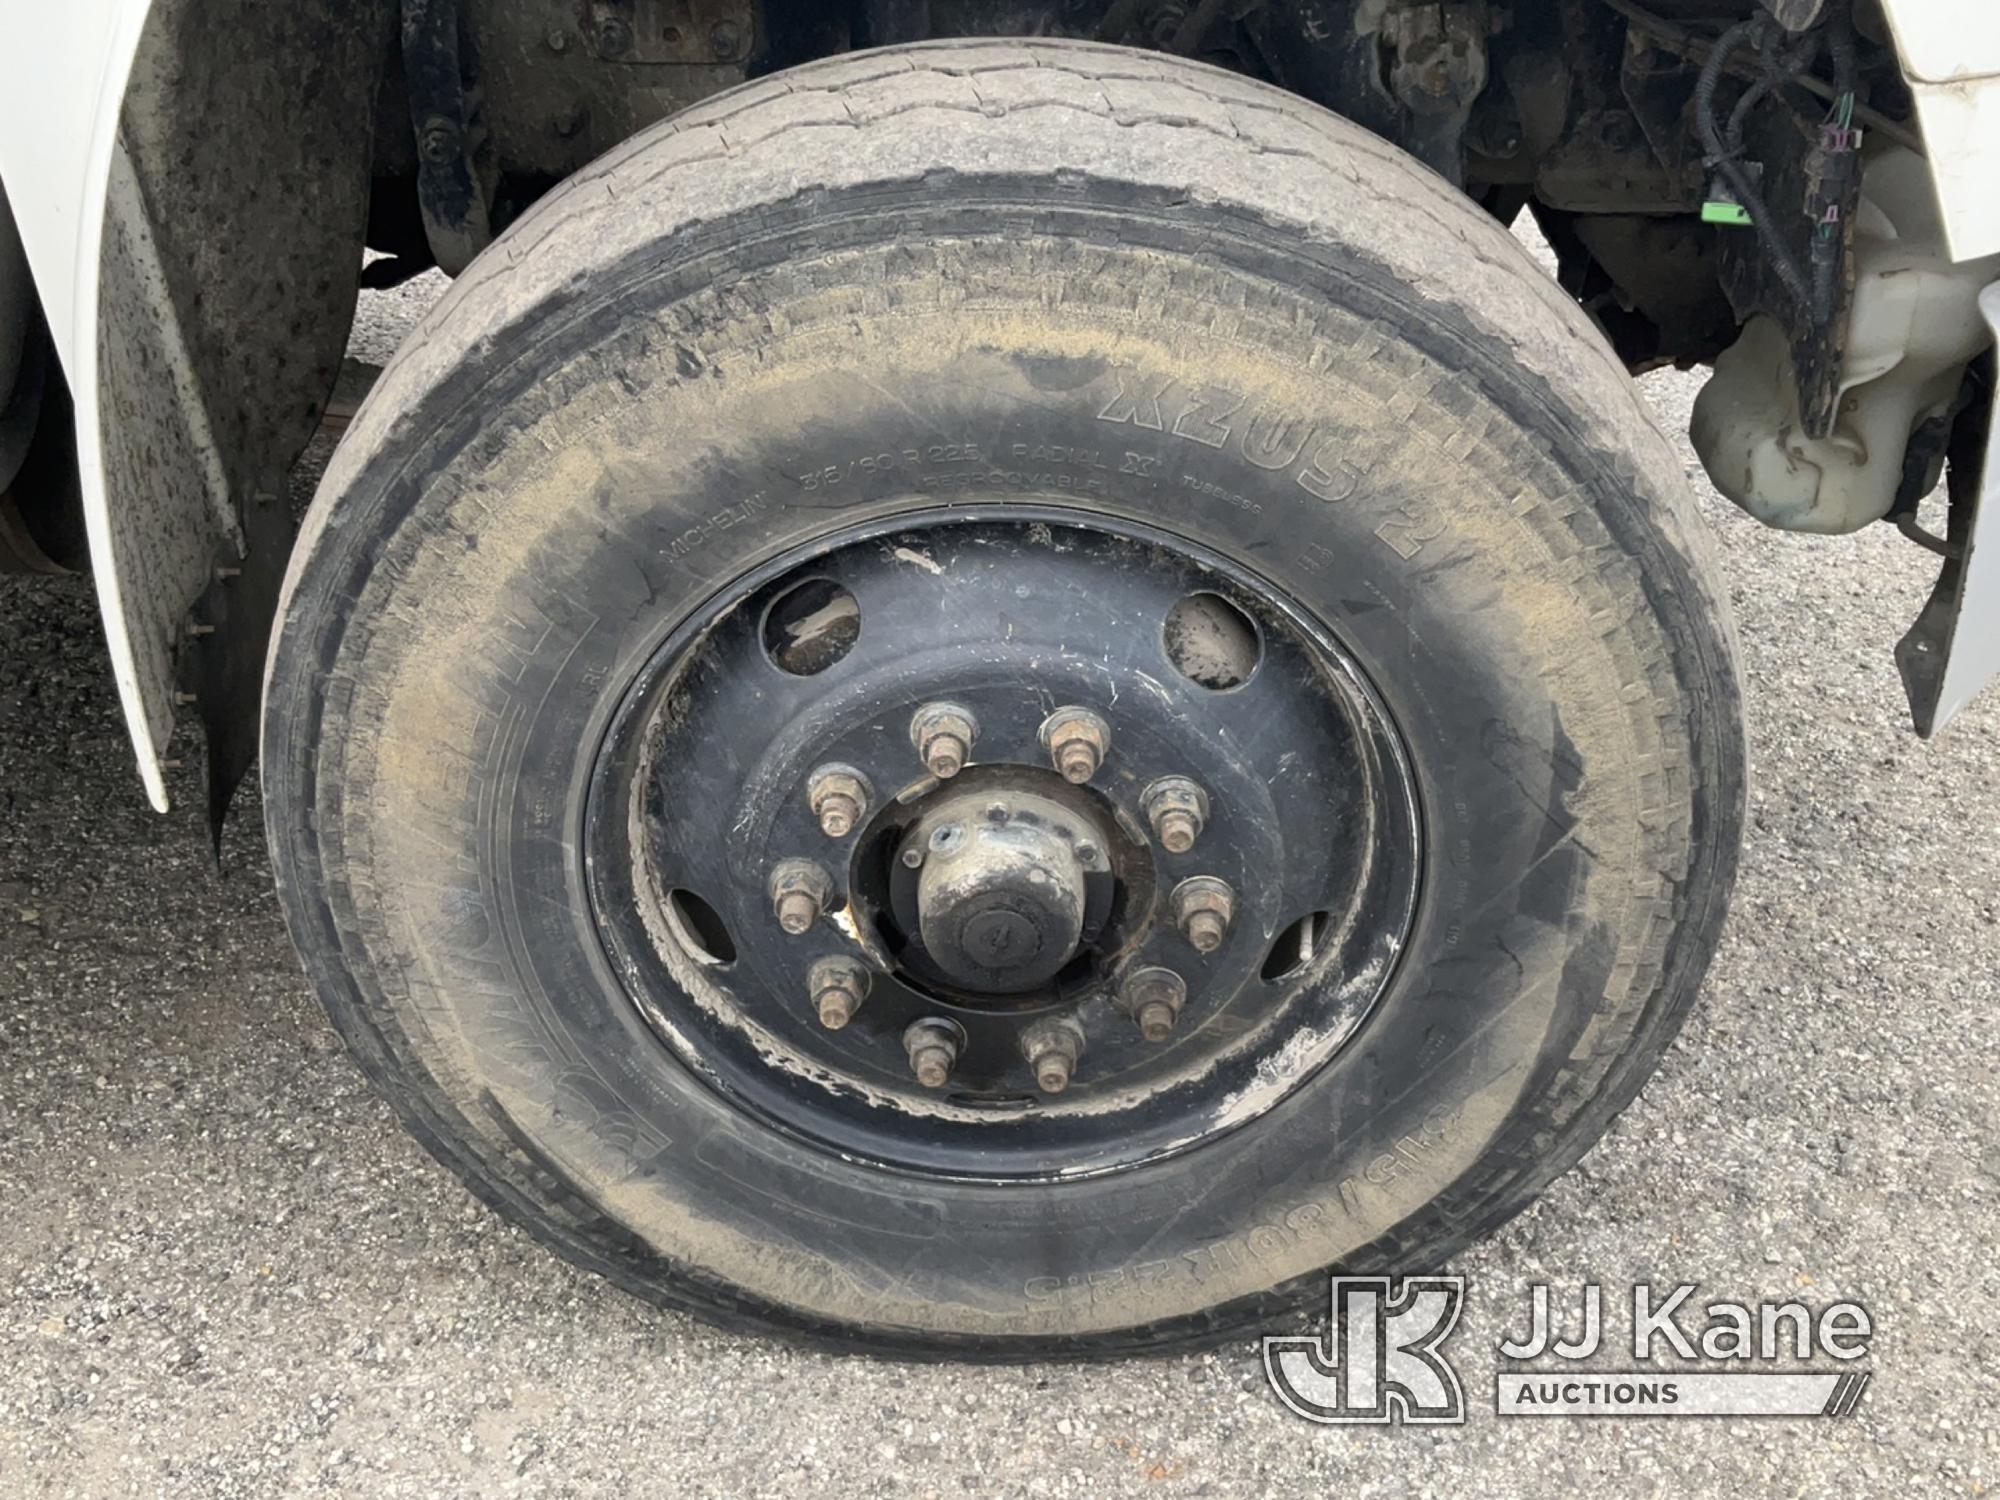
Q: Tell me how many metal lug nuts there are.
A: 10